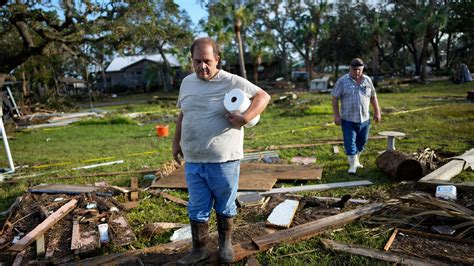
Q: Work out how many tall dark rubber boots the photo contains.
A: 2